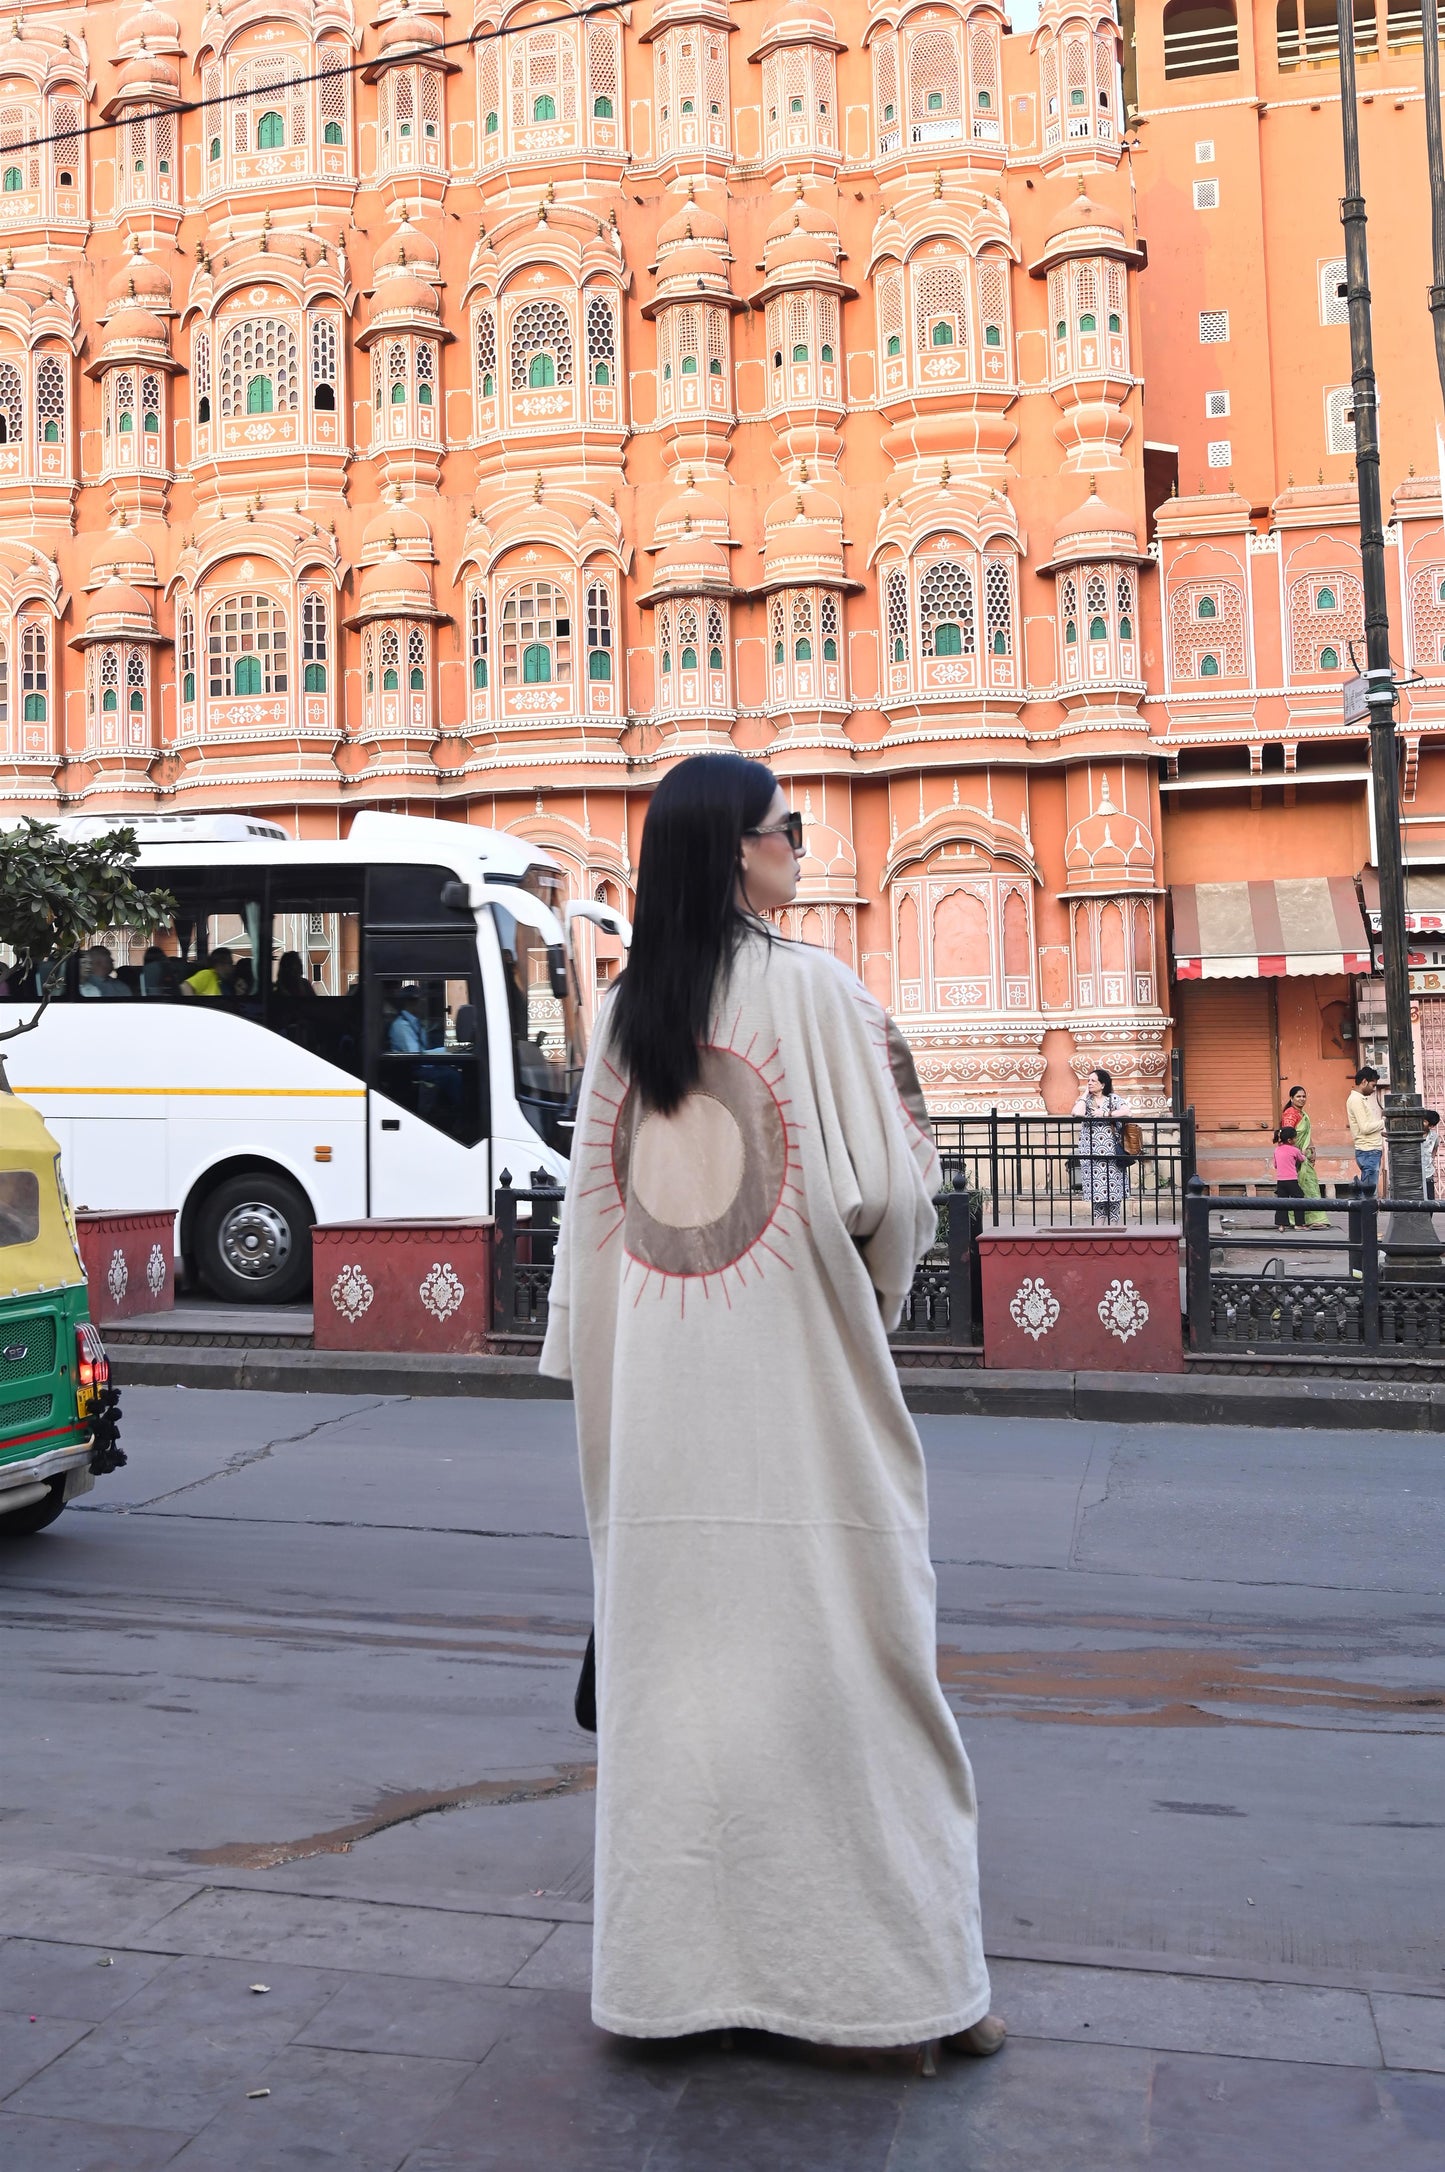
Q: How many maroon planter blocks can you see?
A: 3